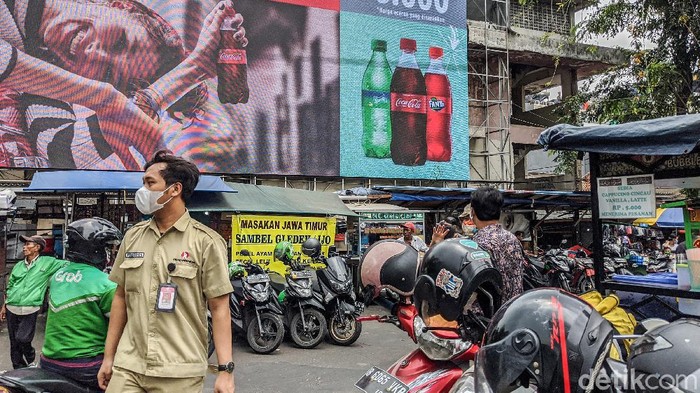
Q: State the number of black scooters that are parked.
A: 3